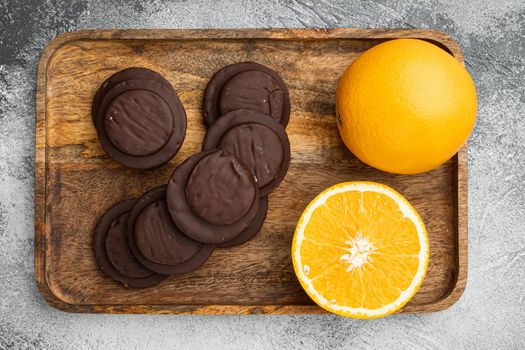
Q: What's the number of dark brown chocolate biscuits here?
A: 8